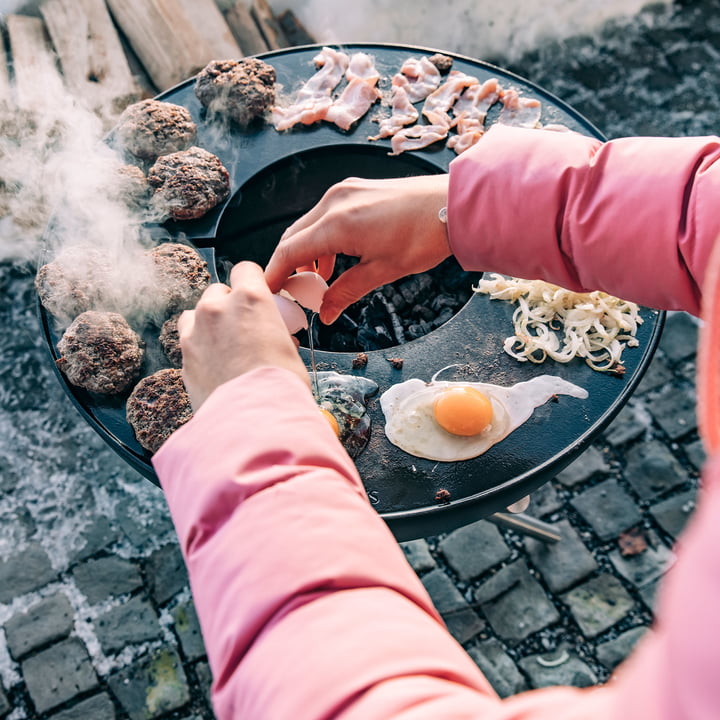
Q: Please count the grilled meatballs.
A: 9